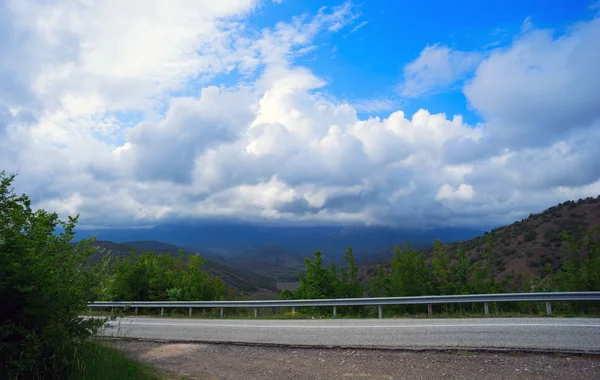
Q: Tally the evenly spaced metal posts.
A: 13